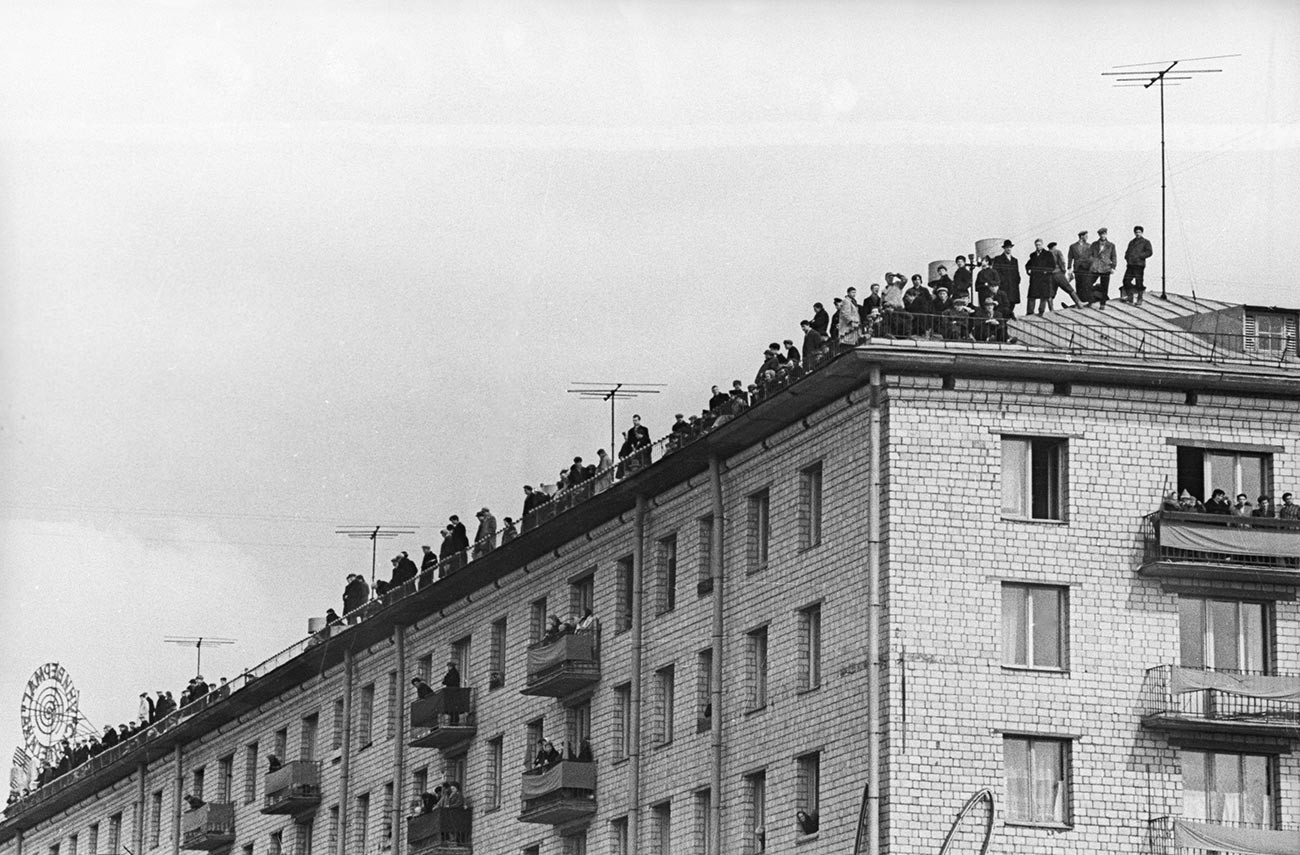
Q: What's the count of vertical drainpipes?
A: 8